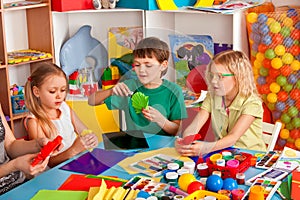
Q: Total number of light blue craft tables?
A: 1